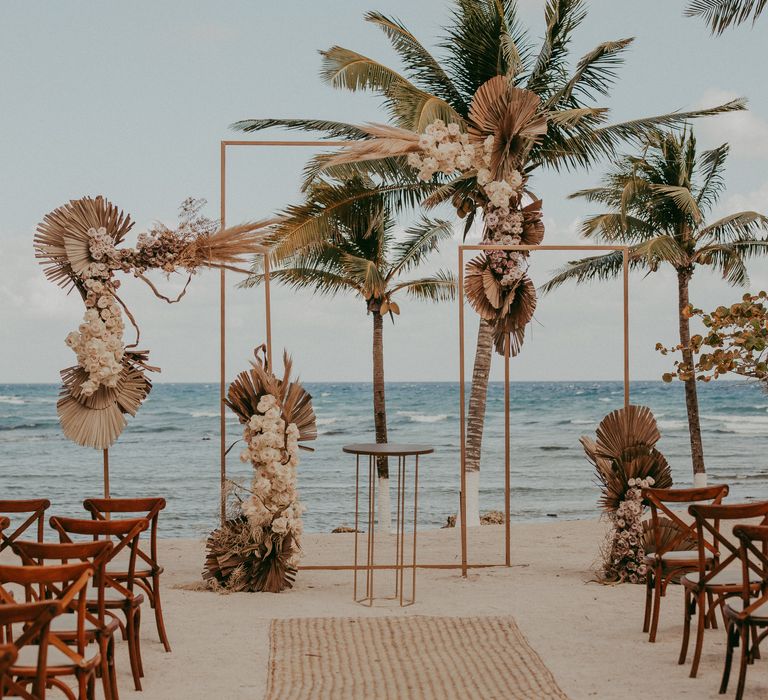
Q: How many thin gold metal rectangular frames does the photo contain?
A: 3